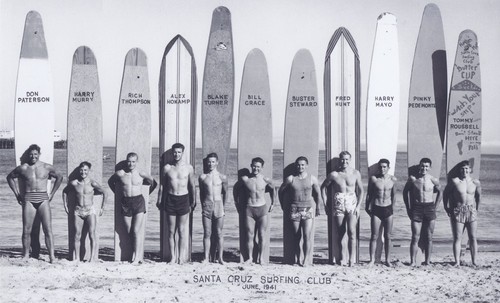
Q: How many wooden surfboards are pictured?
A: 11